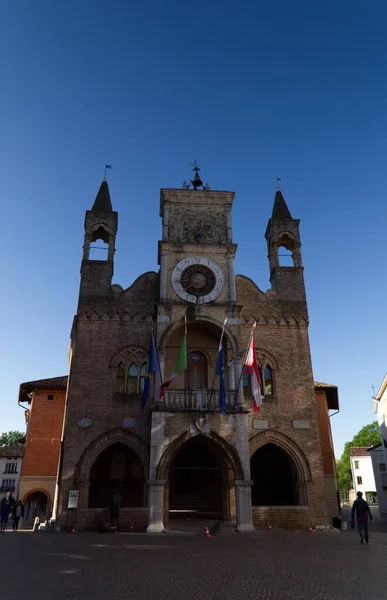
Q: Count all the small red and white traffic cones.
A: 5